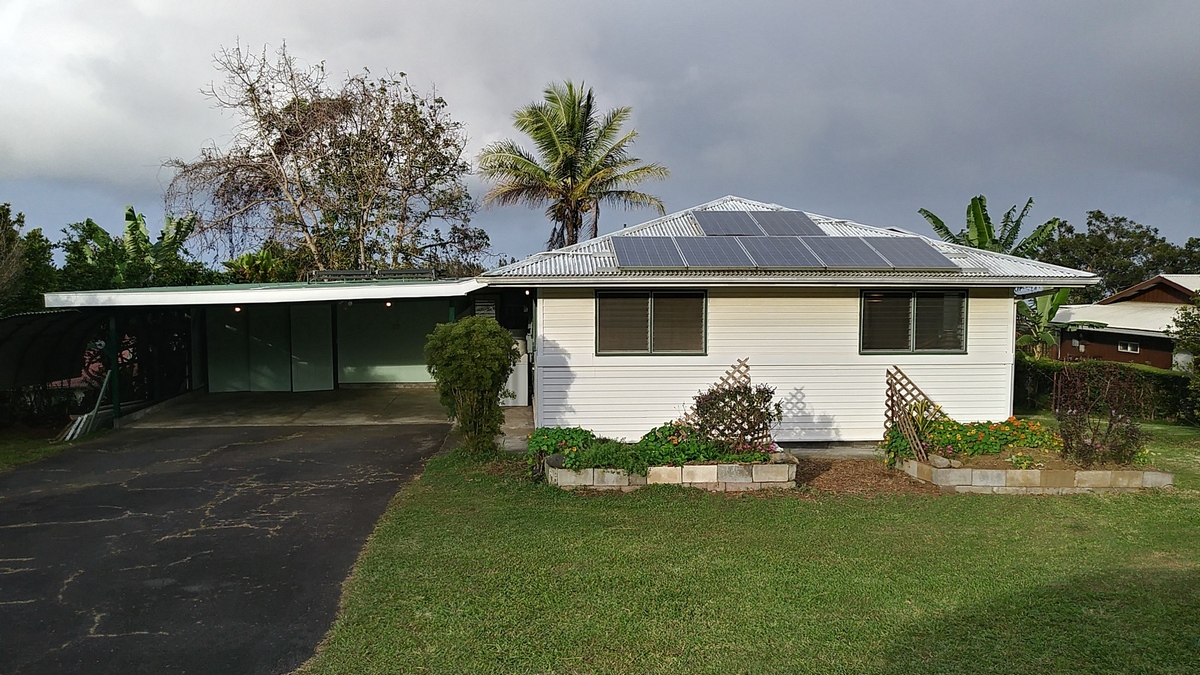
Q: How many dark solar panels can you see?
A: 7